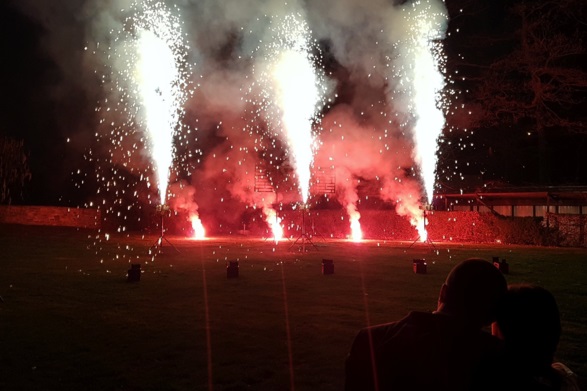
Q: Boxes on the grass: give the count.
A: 5